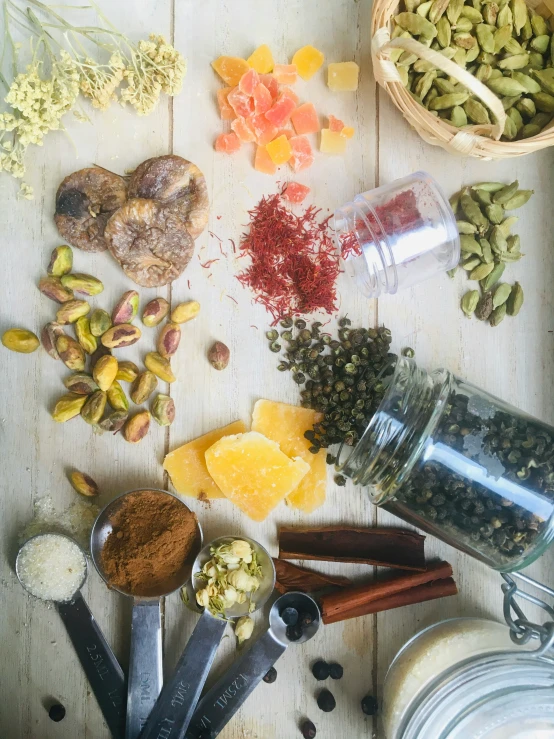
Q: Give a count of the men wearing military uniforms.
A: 0